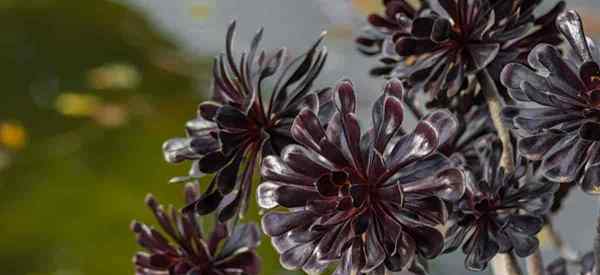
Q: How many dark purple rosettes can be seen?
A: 6